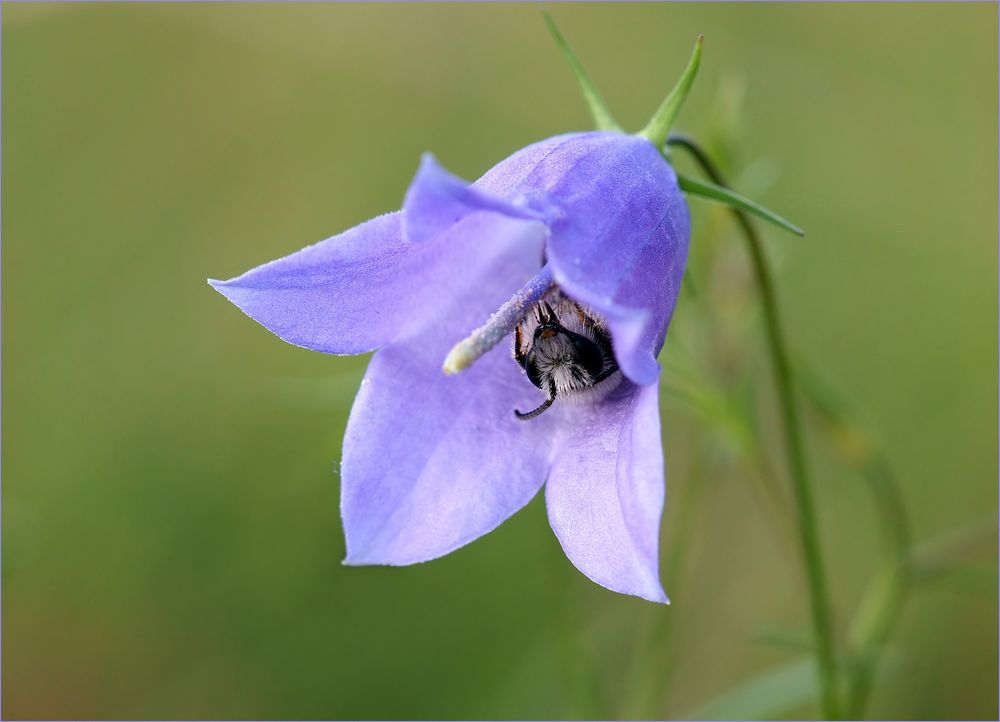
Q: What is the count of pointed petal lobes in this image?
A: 5